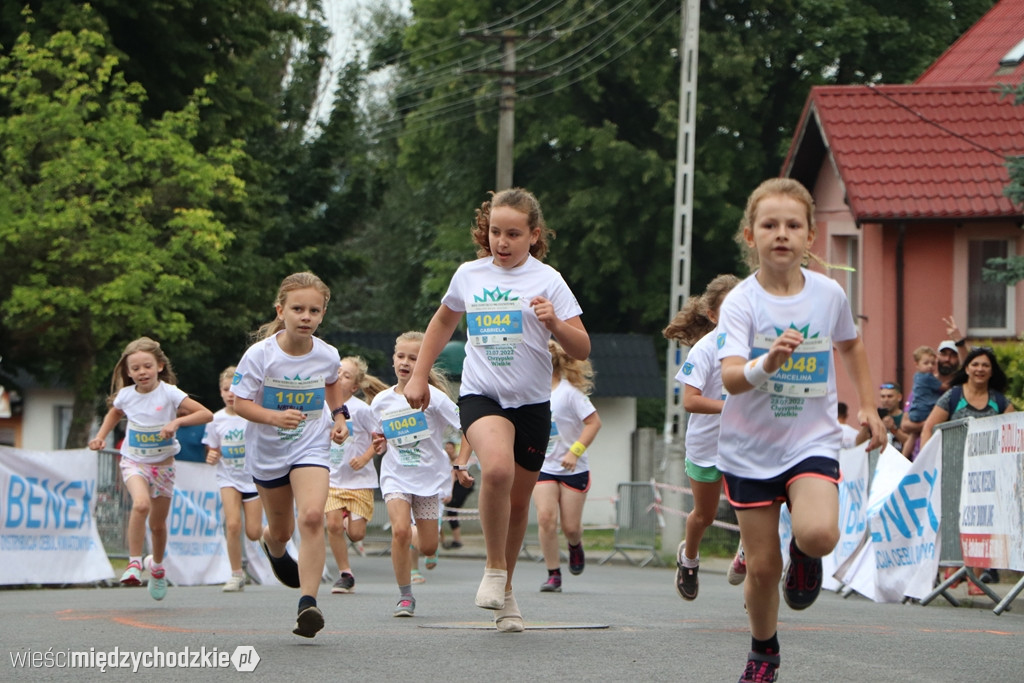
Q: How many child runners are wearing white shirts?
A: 9